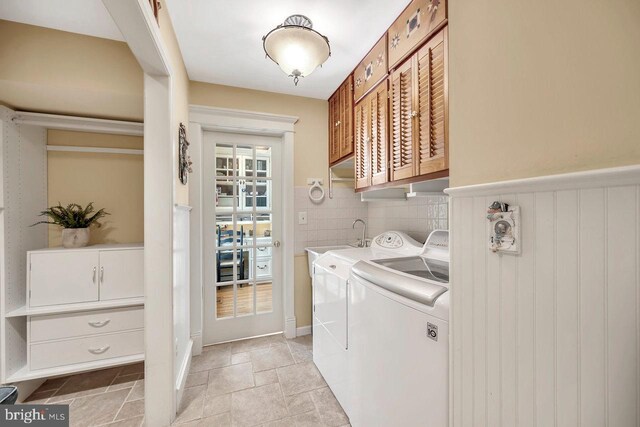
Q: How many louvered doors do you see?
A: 6